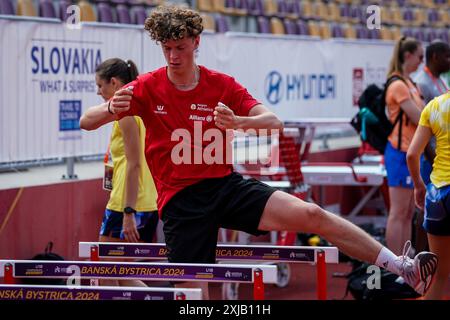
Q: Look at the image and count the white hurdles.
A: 3